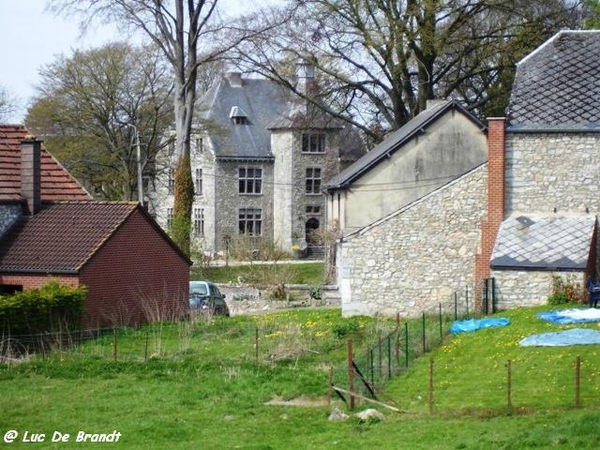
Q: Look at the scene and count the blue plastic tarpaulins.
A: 3